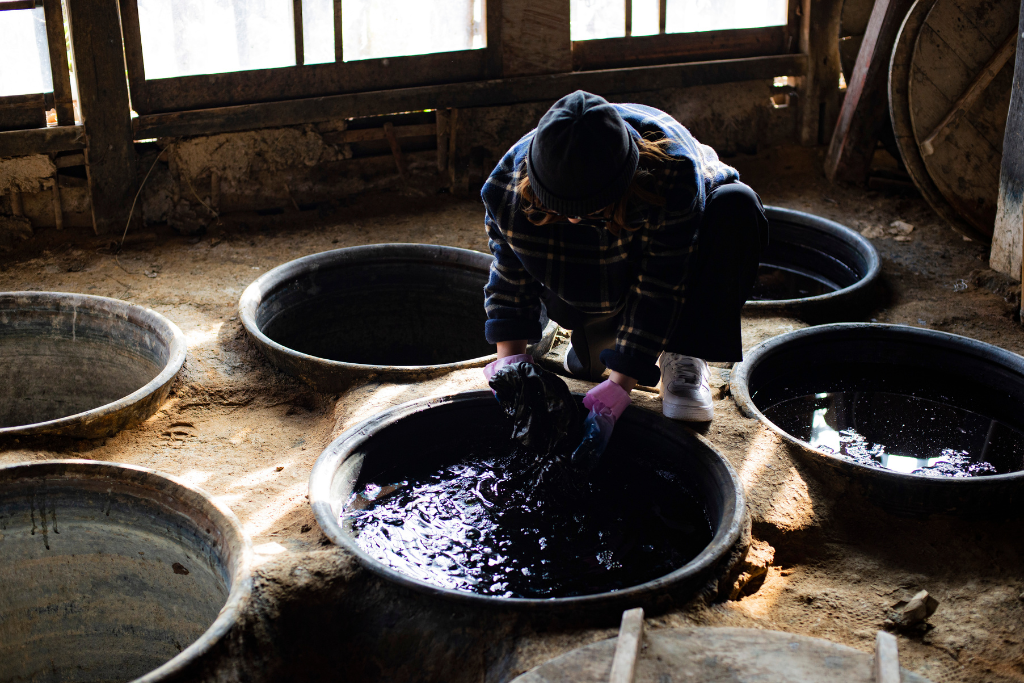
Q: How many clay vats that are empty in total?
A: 3